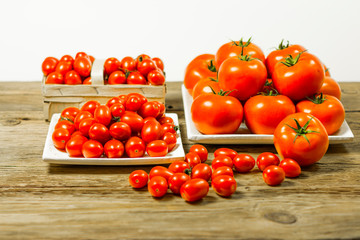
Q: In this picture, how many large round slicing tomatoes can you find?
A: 13